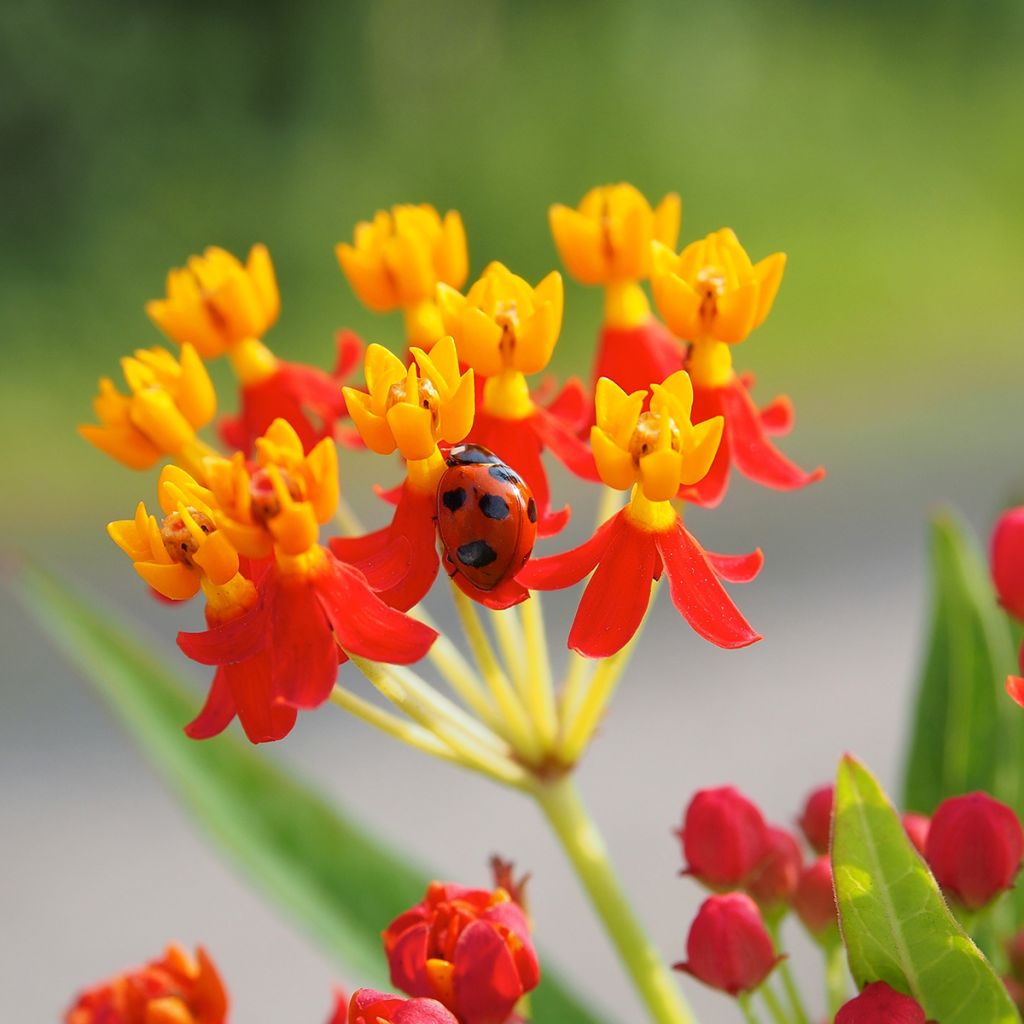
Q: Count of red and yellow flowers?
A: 10